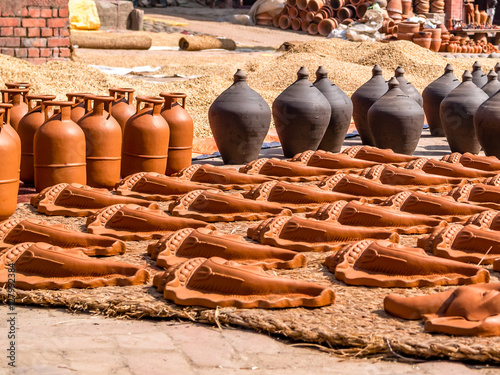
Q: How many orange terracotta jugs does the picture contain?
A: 11